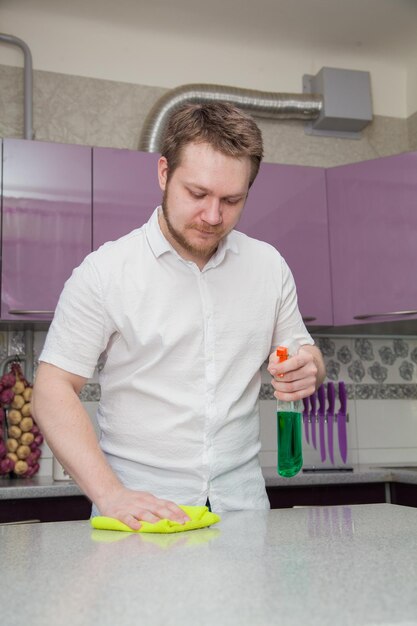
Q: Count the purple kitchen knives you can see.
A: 5